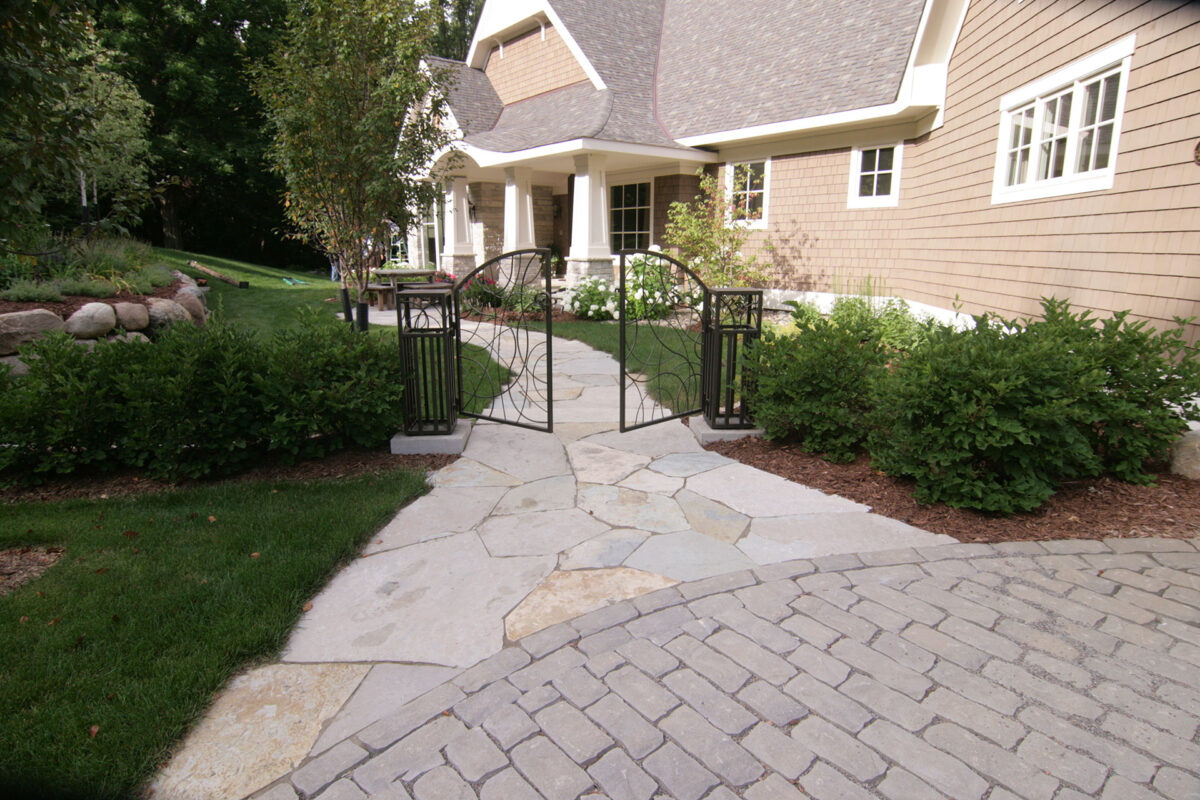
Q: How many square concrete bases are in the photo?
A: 2